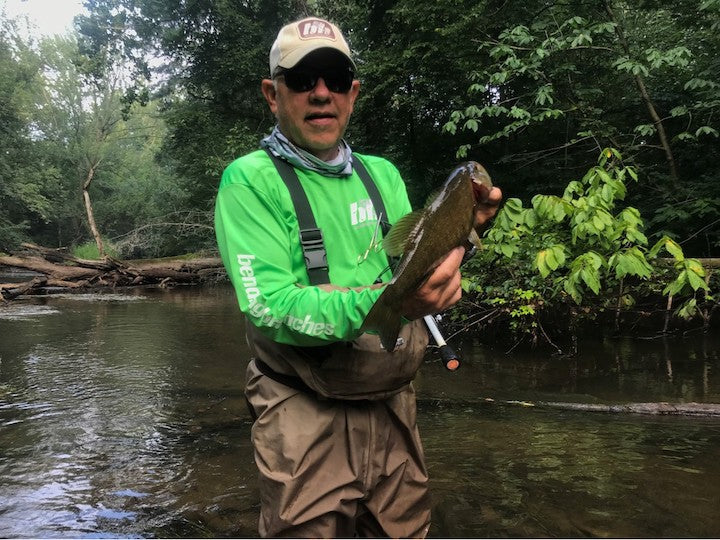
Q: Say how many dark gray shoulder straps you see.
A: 2